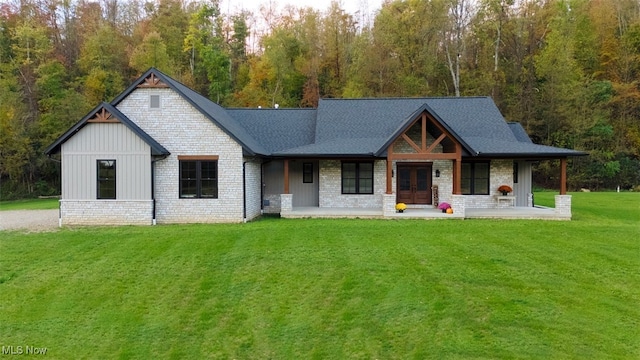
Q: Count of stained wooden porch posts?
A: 4